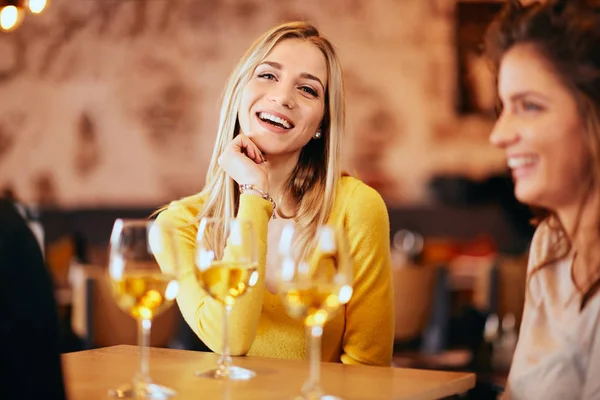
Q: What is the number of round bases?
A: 3